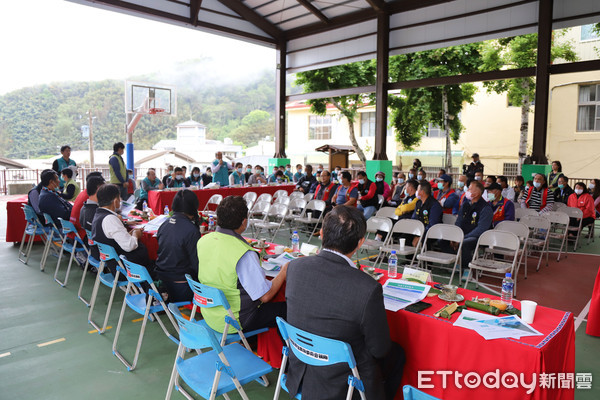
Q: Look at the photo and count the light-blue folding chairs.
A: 11